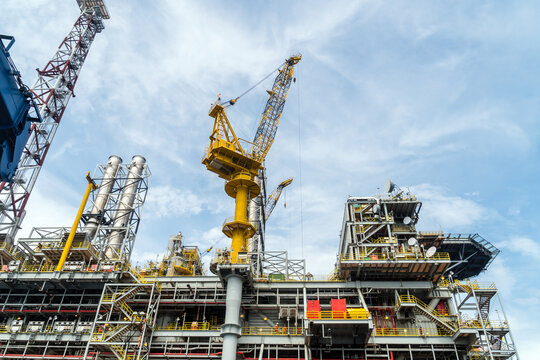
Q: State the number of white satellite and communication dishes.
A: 5